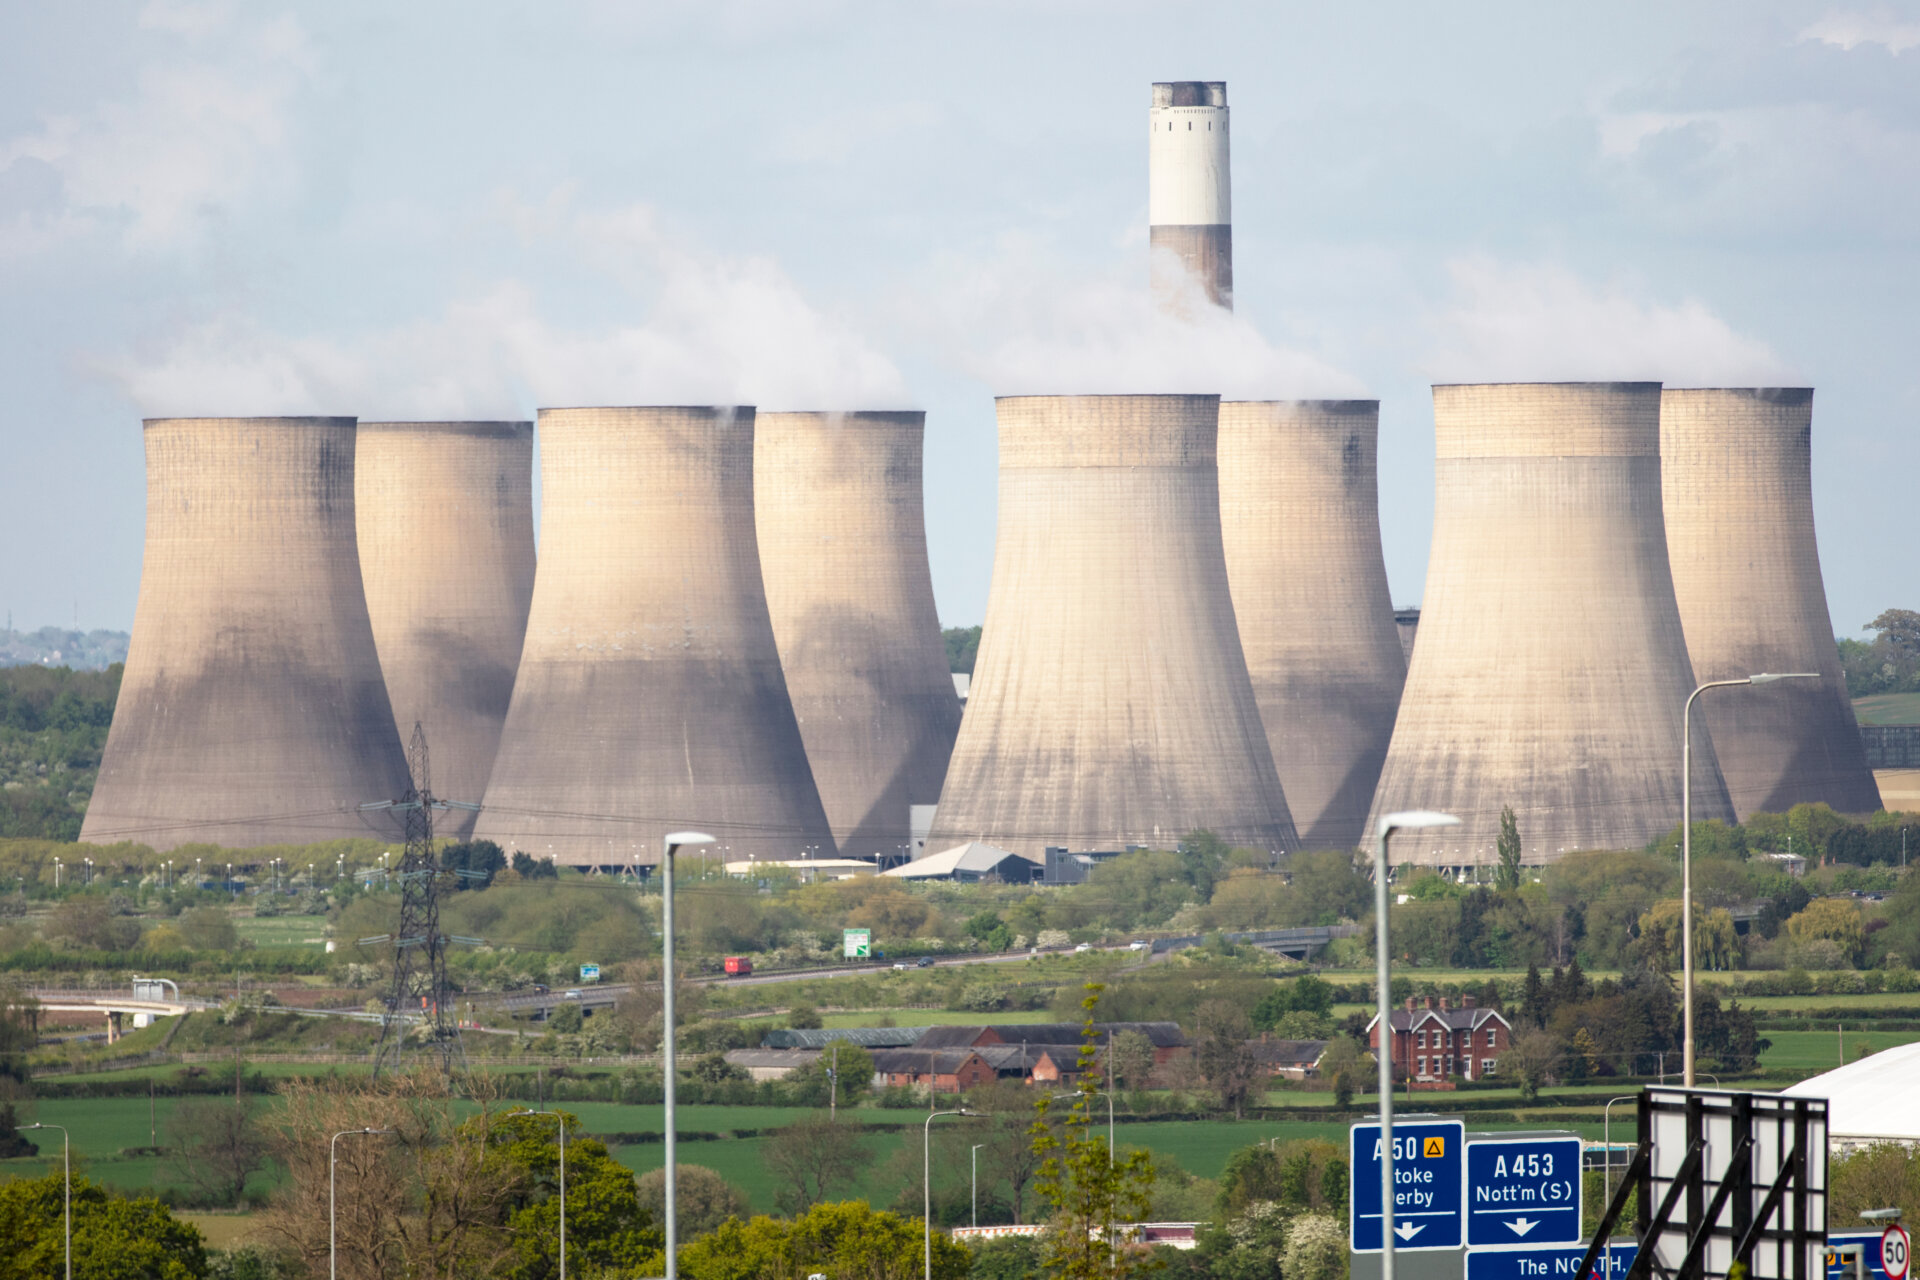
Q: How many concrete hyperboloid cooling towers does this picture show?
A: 8